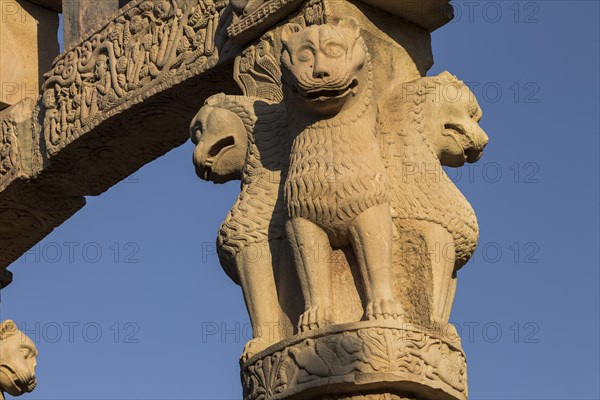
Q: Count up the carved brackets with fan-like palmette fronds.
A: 1